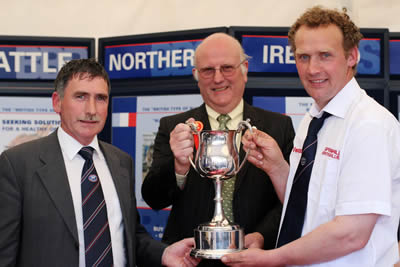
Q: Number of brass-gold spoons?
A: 0